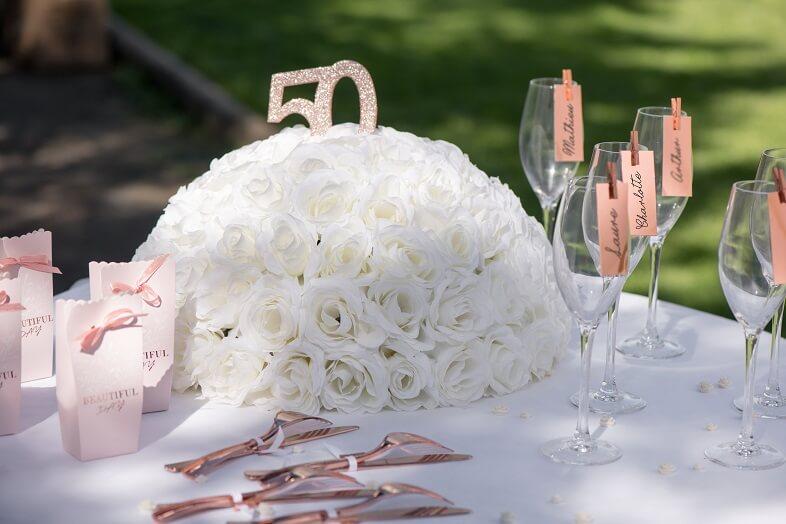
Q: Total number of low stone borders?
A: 1